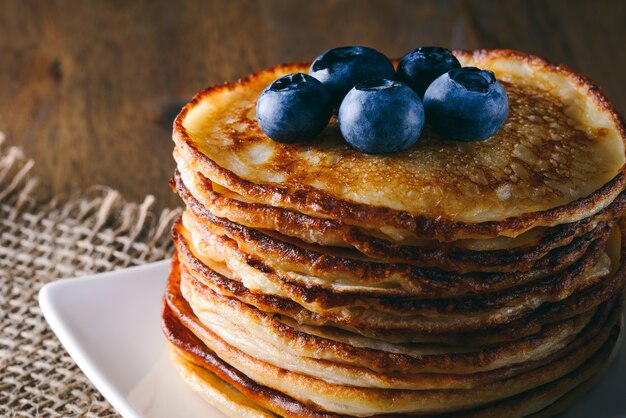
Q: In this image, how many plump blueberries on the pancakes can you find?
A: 5